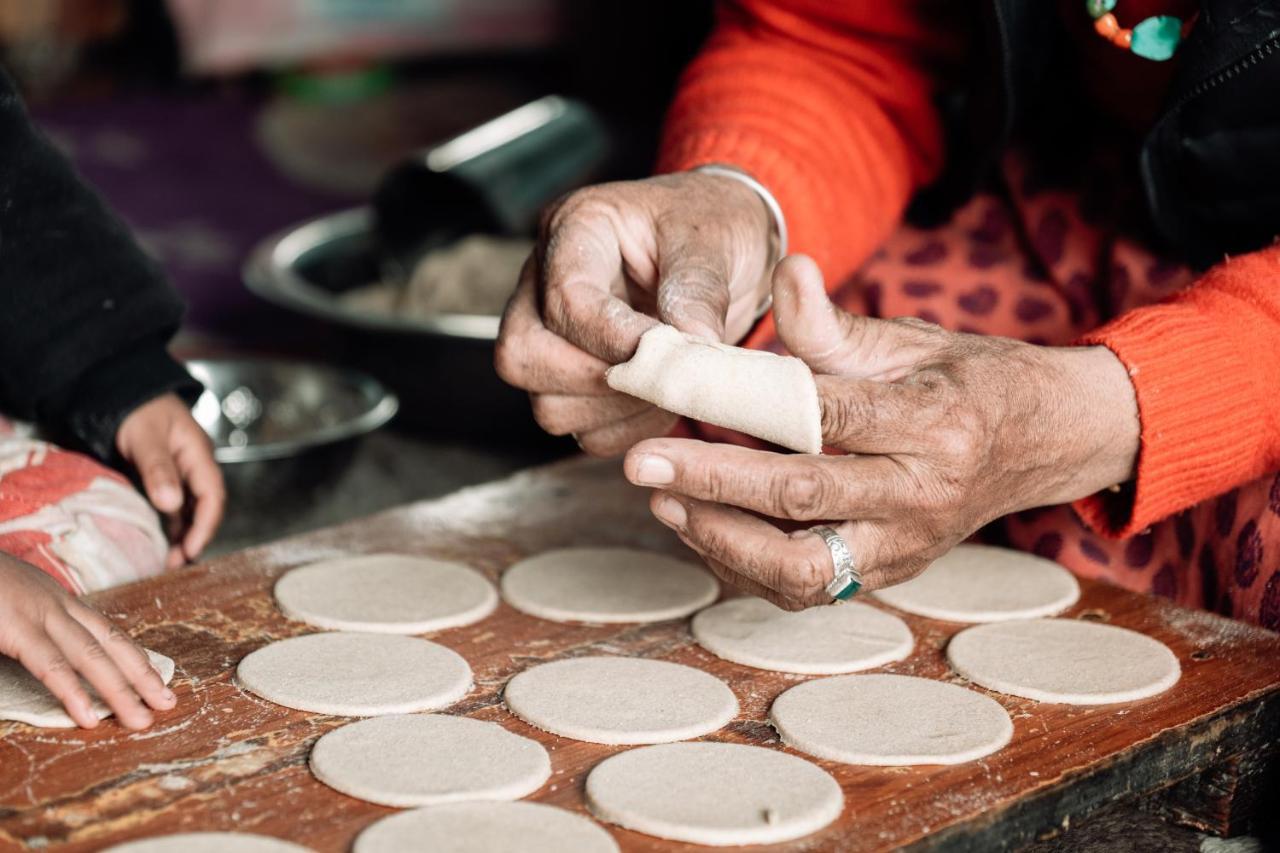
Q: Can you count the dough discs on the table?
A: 13